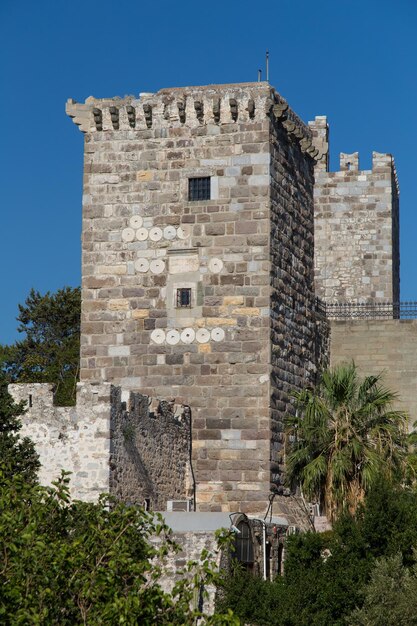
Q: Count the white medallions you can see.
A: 14